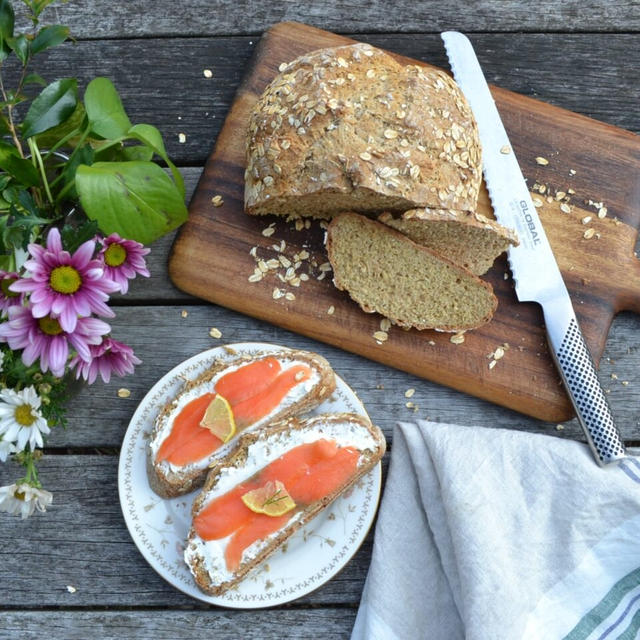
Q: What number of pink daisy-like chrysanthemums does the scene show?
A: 5